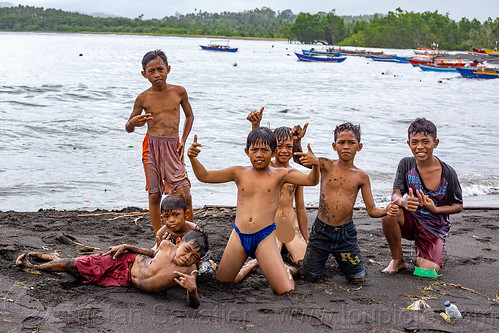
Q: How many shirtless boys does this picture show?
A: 6